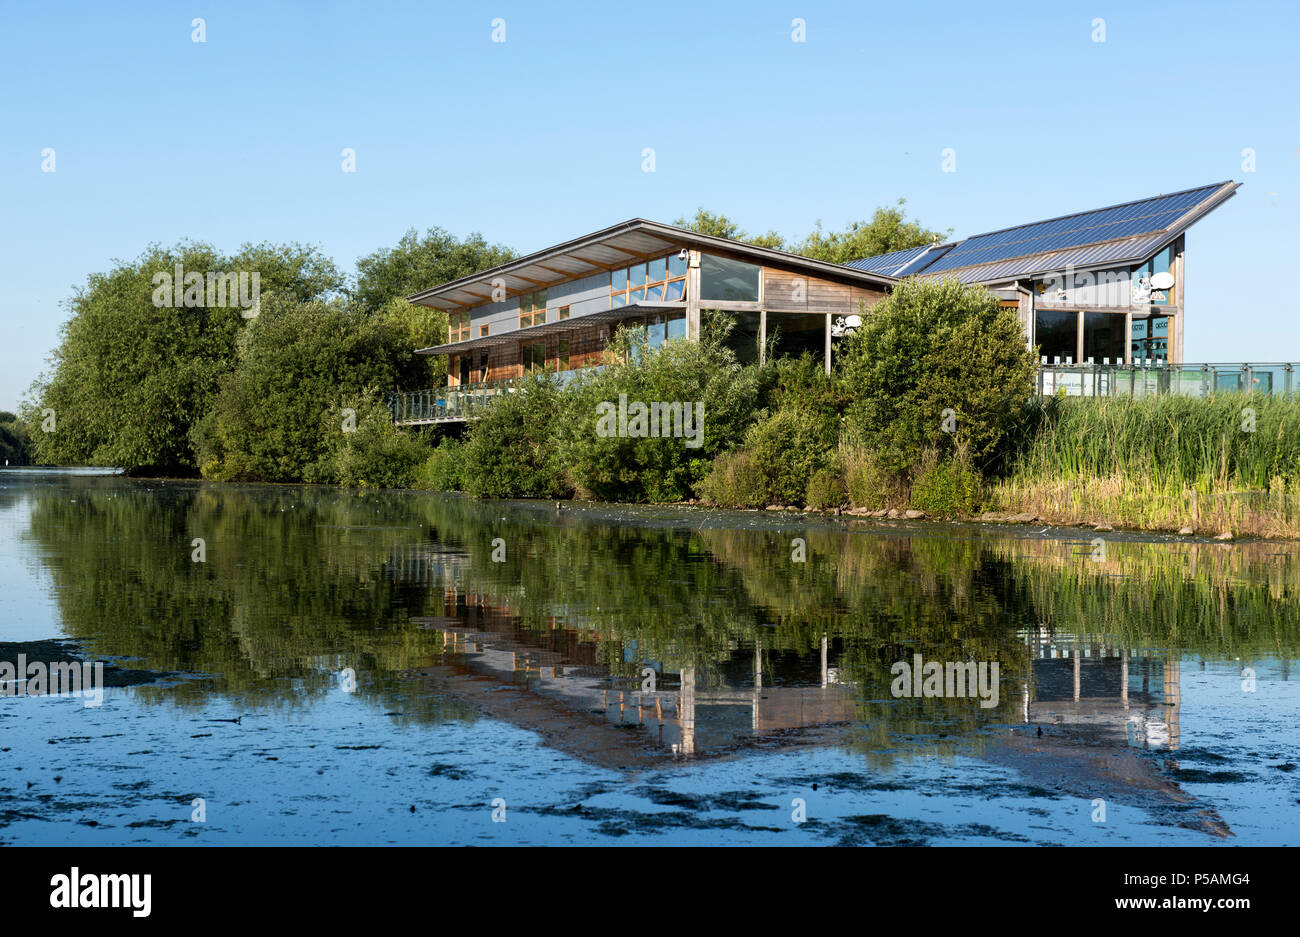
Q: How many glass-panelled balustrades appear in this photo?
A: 2